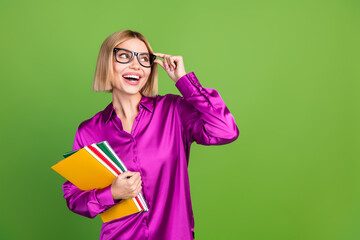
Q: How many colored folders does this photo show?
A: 3